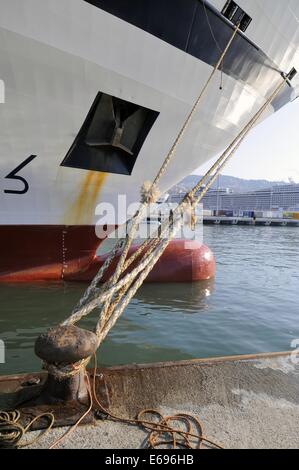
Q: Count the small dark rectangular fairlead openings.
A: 2